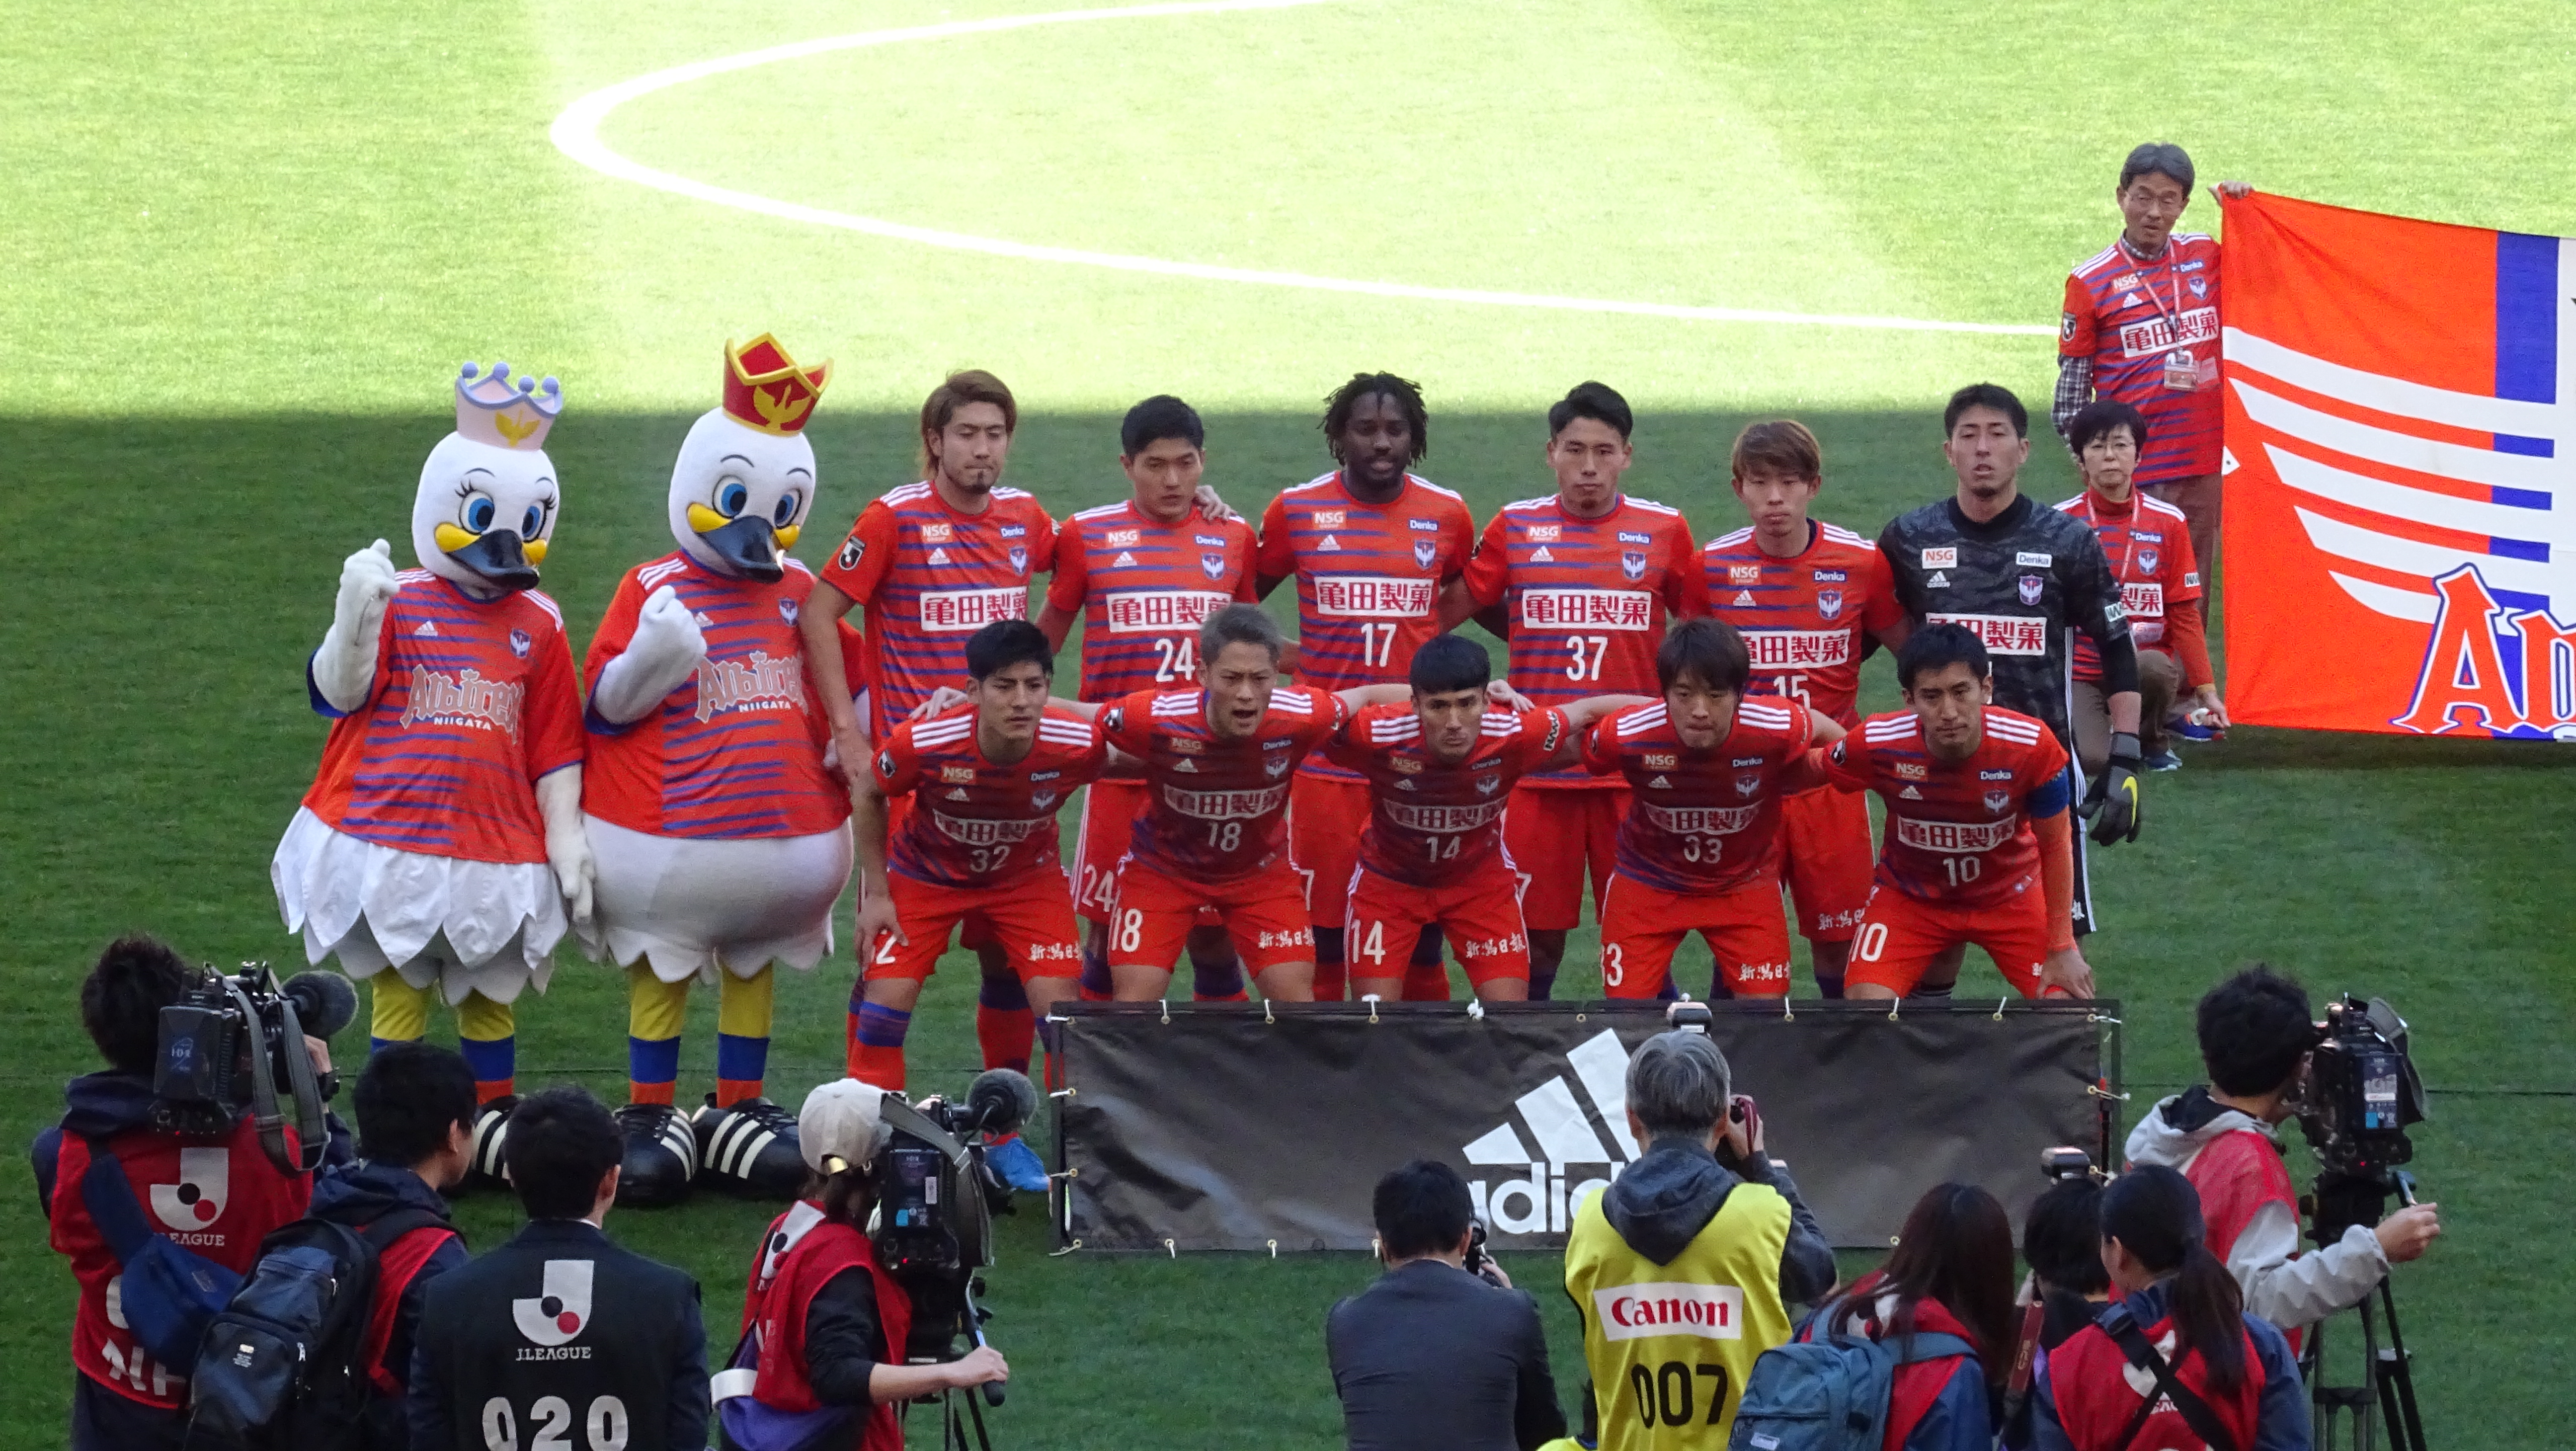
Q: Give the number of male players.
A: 11